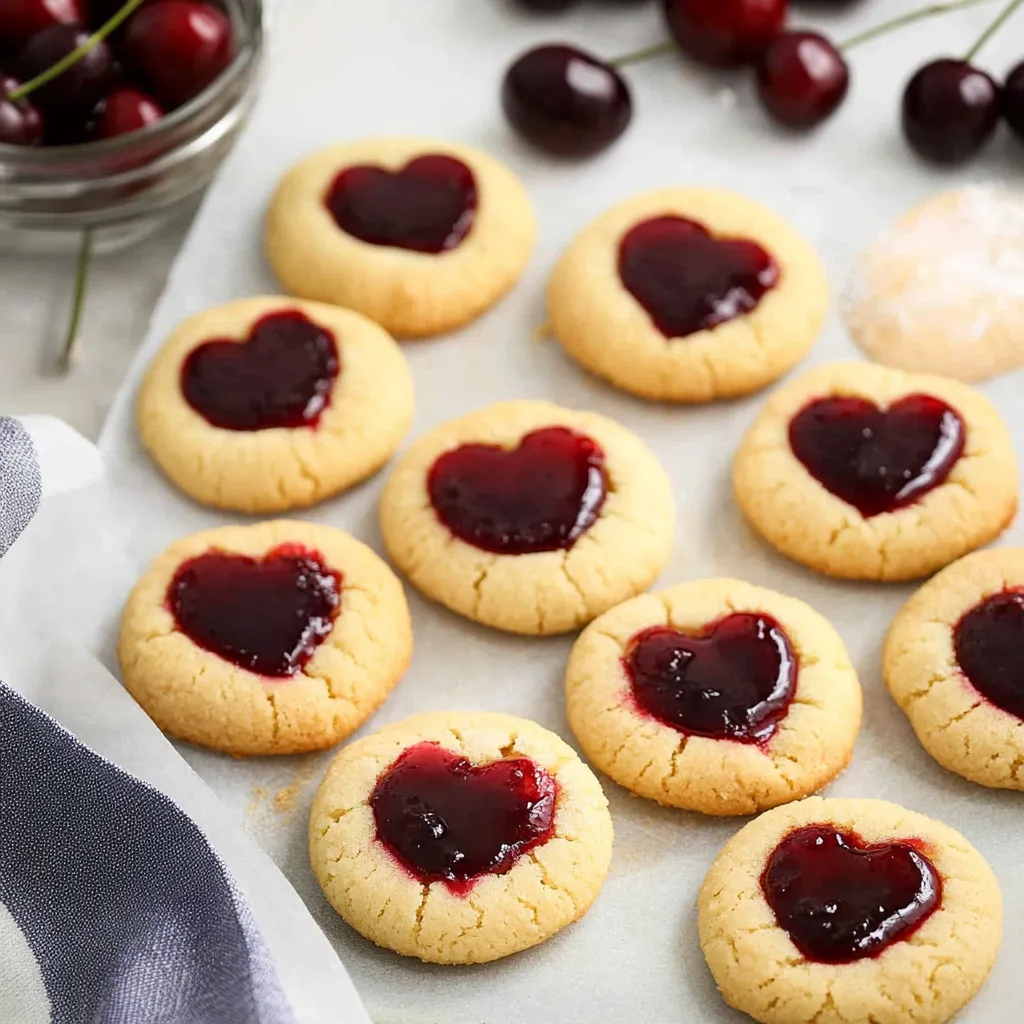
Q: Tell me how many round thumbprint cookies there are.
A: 10